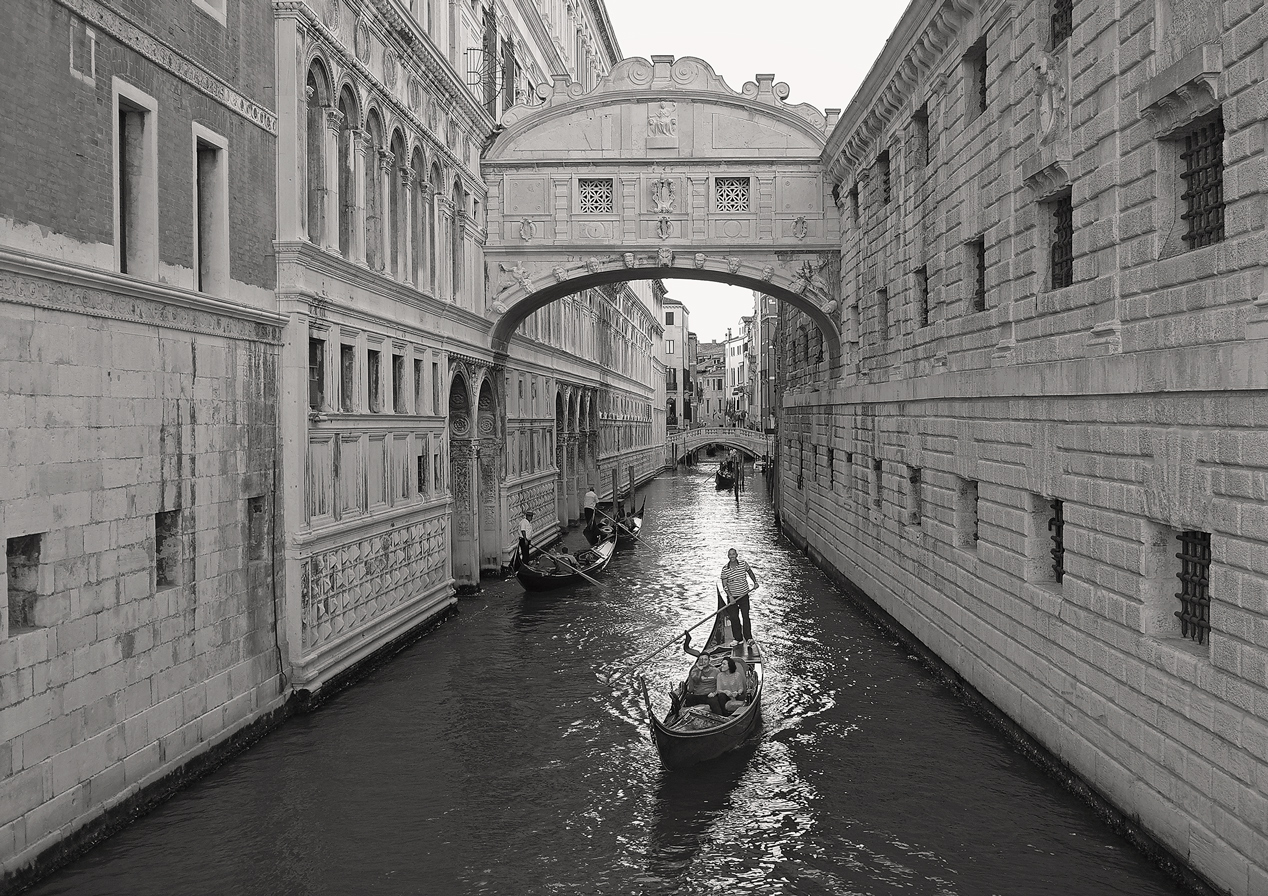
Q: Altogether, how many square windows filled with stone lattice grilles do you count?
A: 2